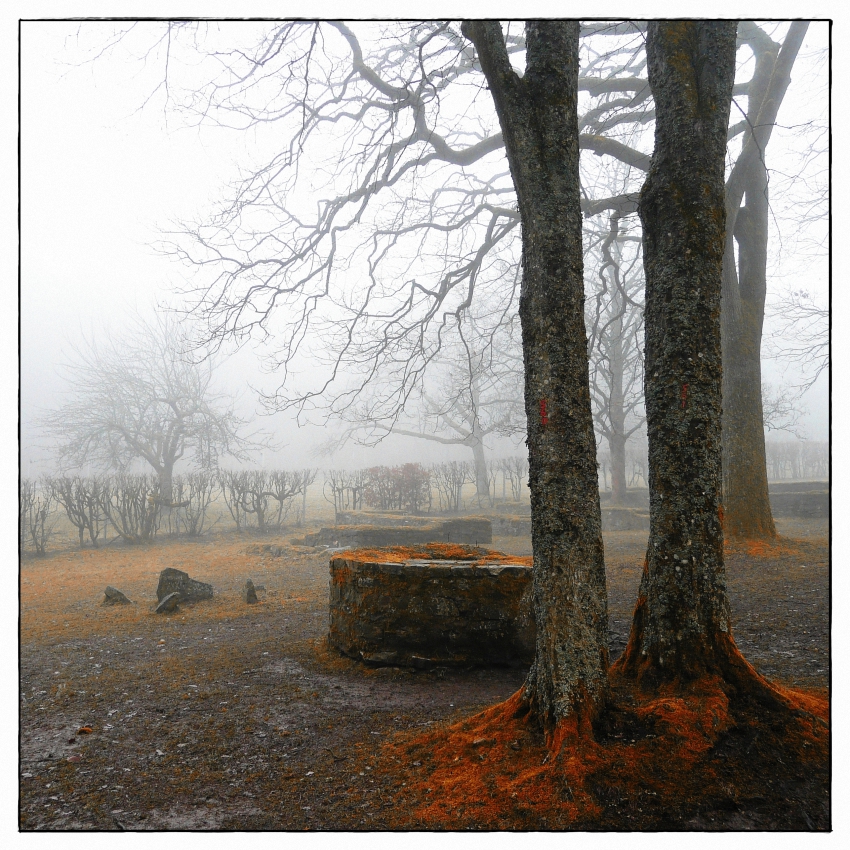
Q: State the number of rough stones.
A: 4